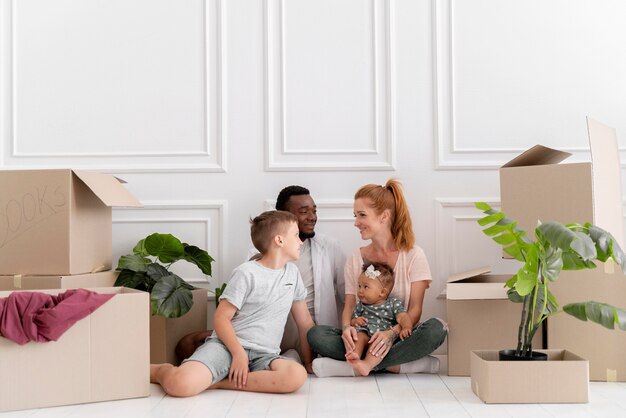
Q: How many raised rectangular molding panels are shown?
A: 6